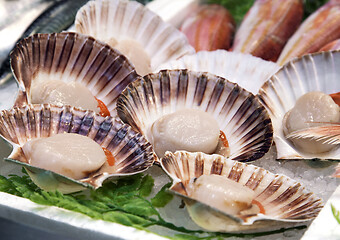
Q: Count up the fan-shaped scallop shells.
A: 7